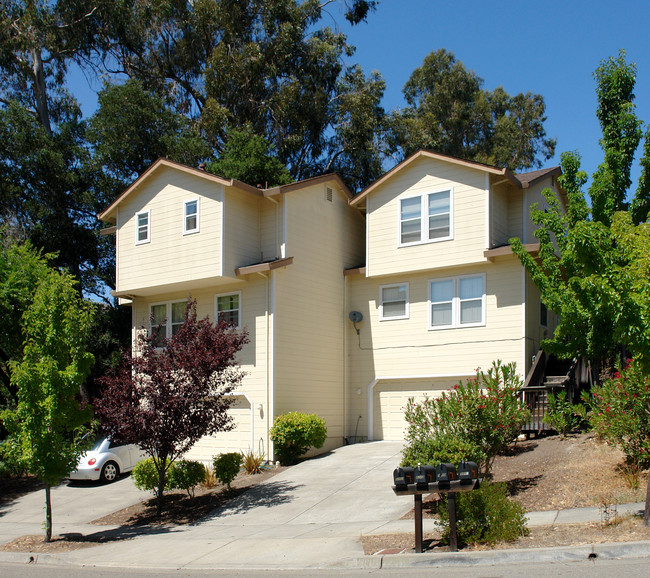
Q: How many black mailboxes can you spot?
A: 4